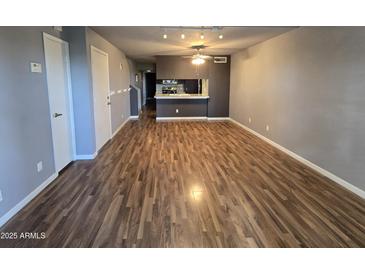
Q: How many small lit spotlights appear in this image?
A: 4